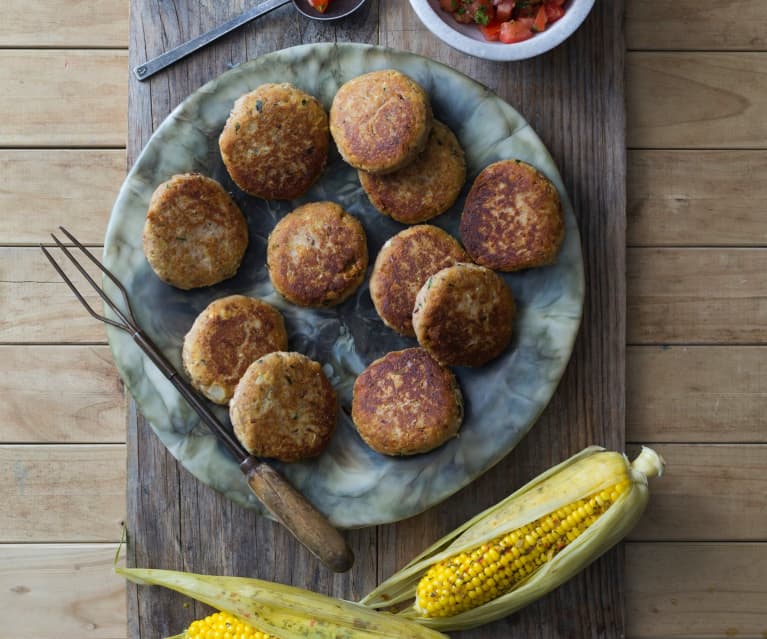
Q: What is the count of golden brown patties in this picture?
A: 11